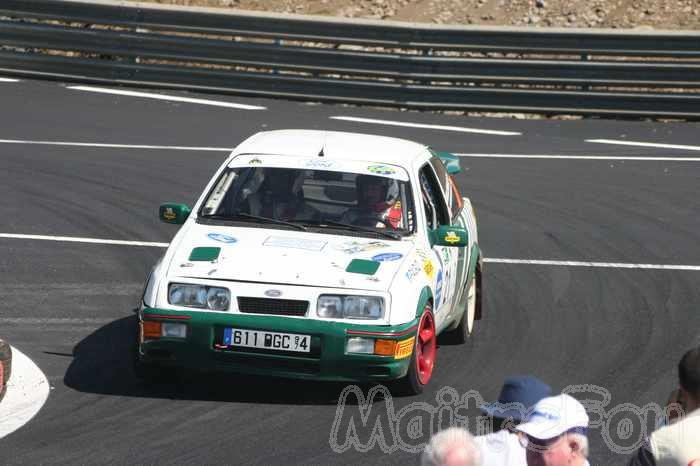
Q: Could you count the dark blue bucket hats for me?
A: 1